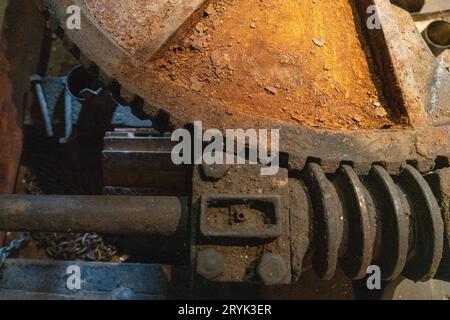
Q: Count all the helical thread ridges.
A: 4